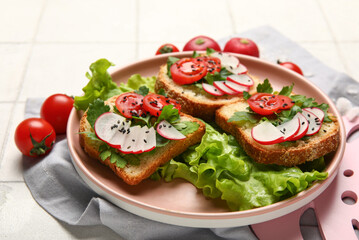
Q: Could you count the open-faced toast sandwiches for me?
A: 3